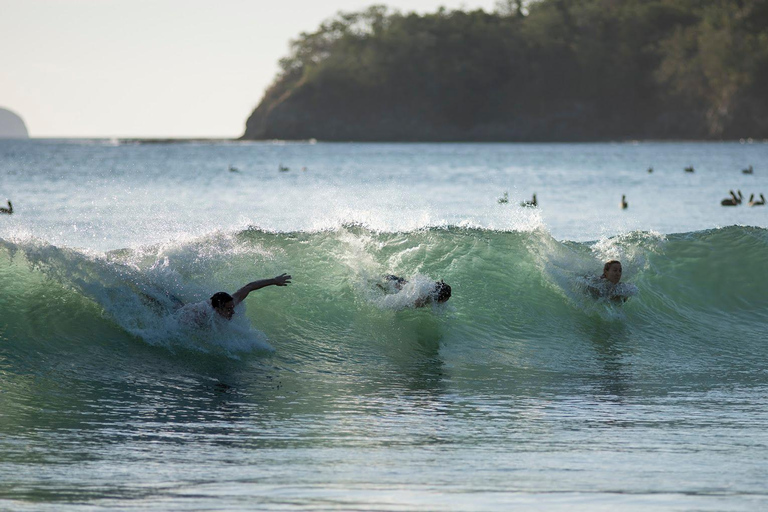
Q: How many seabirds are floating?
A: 13